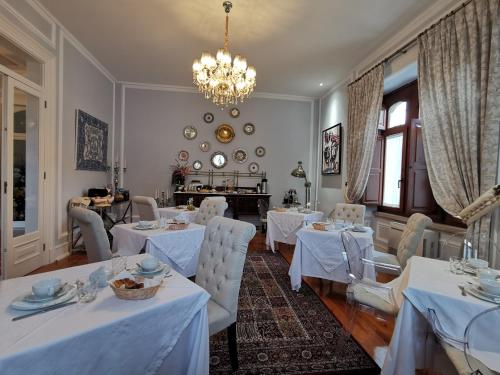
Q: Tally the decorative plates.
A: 12